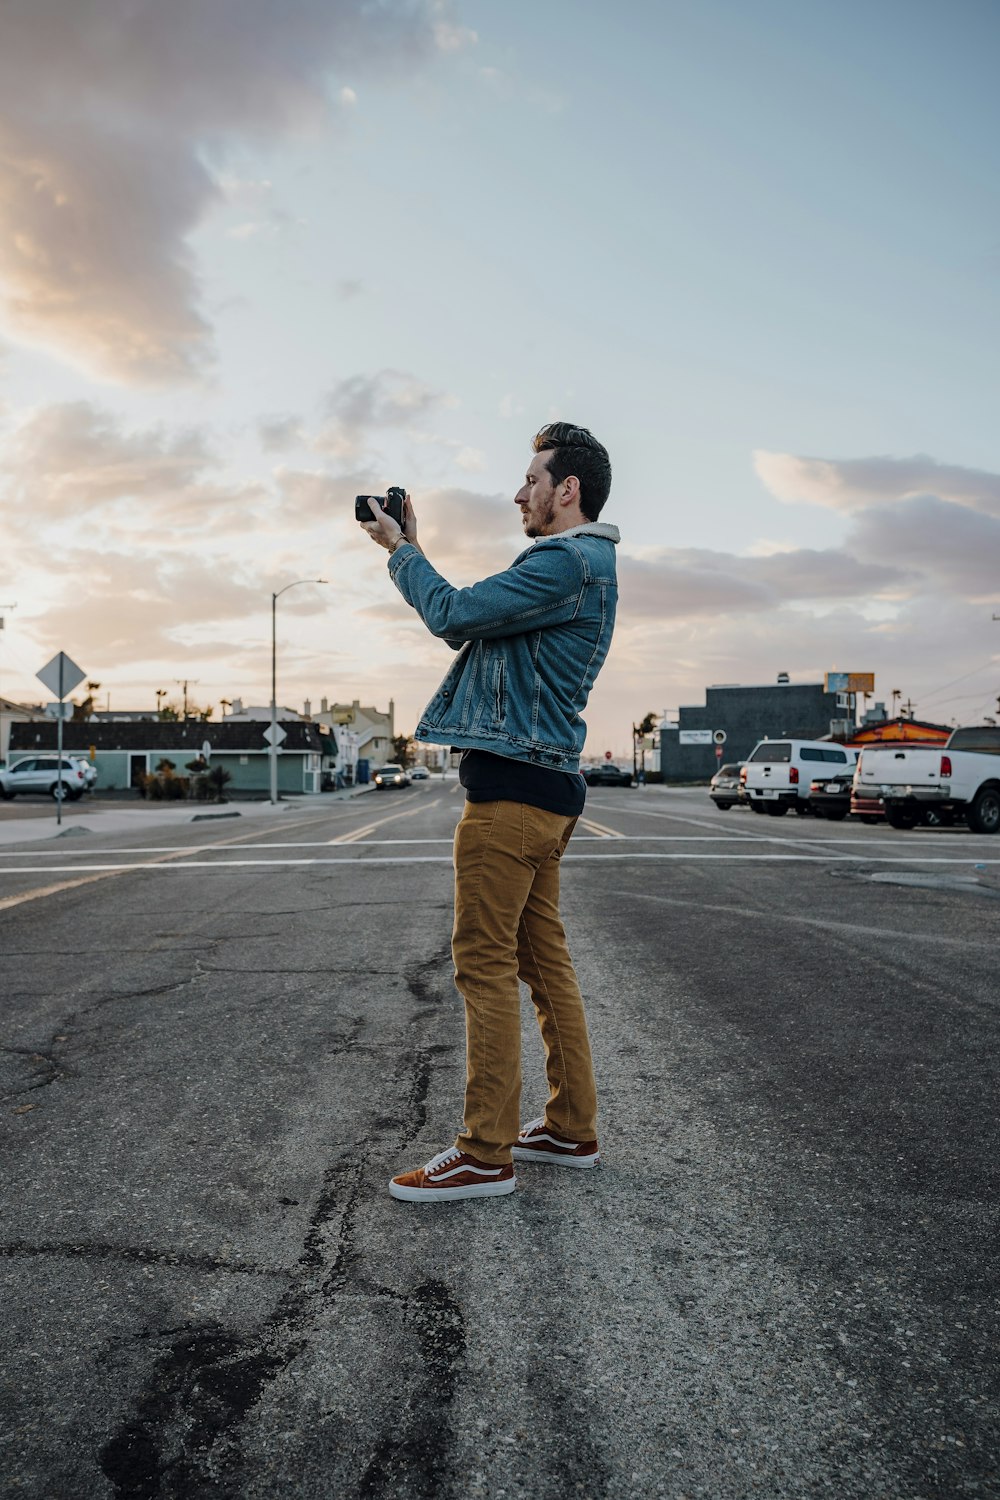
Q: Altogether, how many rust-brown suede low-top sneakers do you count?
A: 2